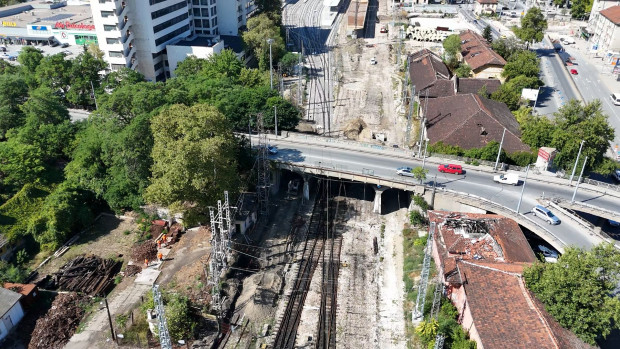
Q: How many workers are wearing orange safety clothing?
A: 4